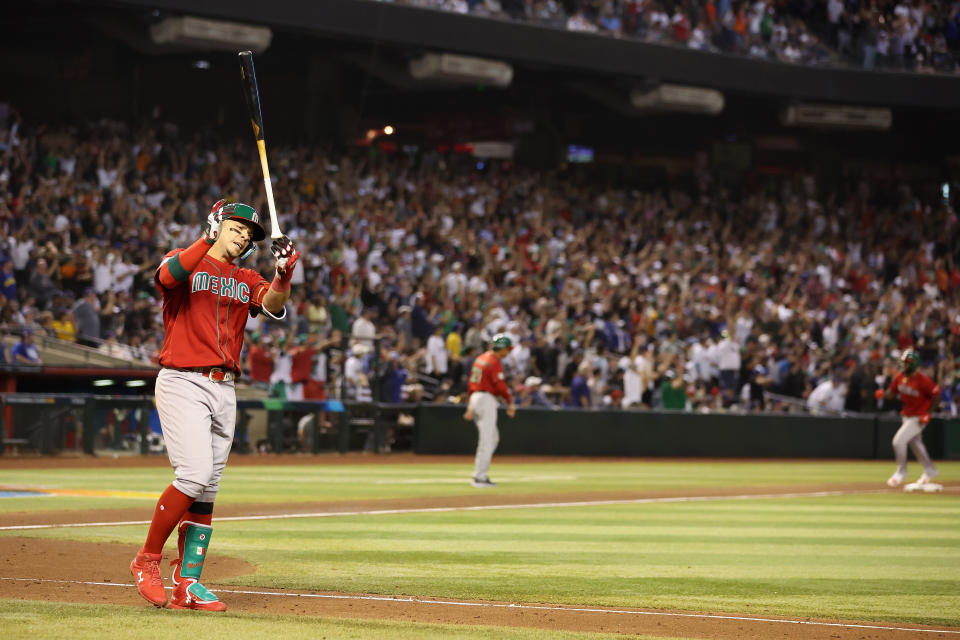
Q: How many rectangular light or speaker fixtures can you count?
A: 4